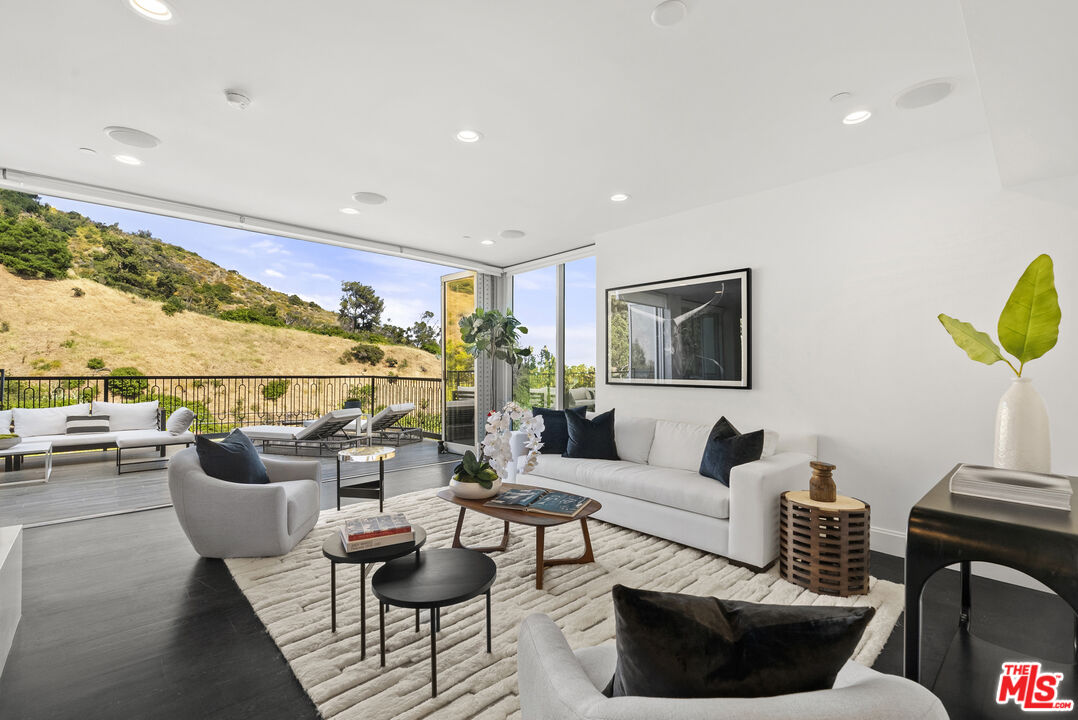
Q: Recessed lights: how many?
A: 7